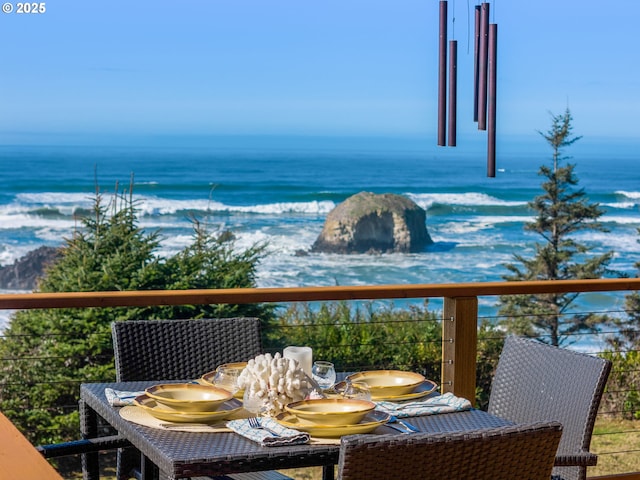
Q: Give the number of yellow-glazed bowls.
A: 4